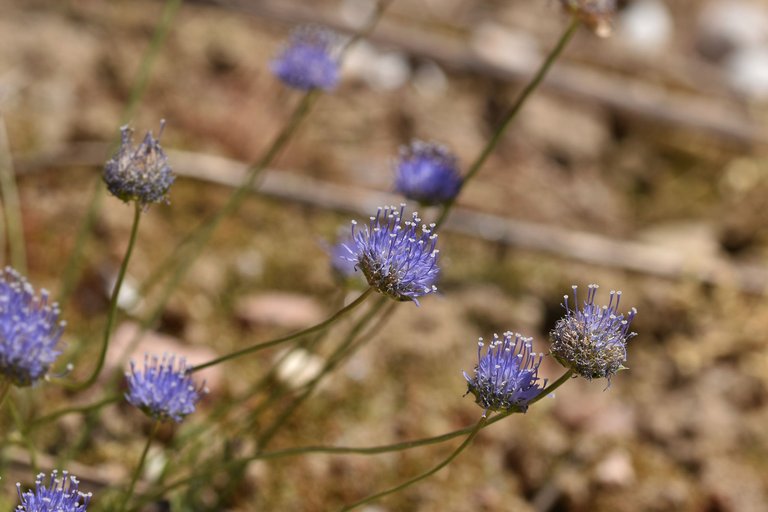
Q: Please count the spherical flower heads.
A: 11